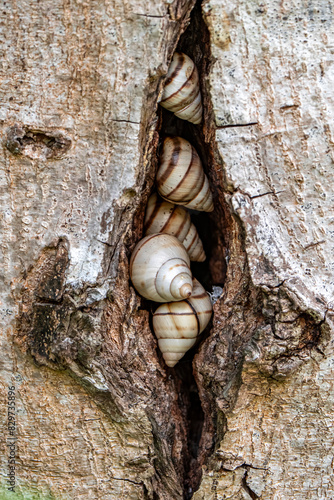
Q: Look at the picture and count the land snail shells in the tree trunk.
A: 5